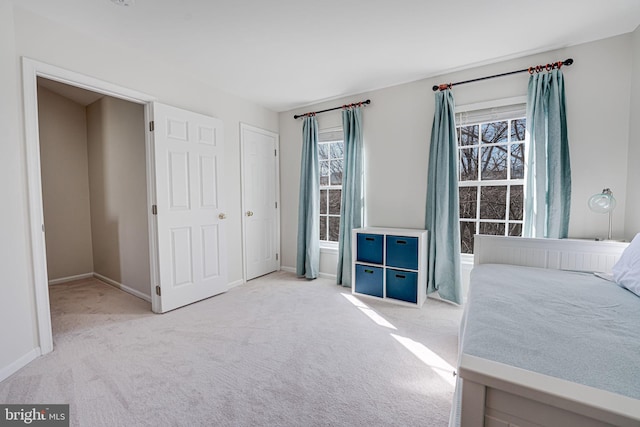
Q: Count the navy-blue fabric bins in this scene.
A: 4